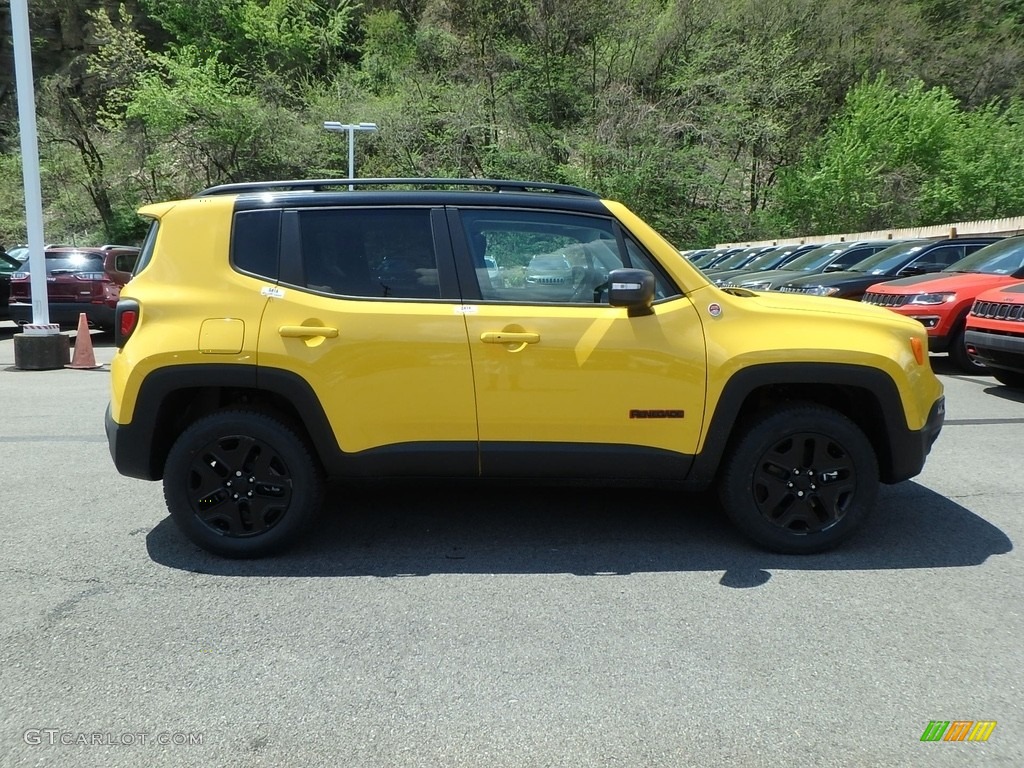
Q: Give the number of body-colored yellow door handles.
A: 2